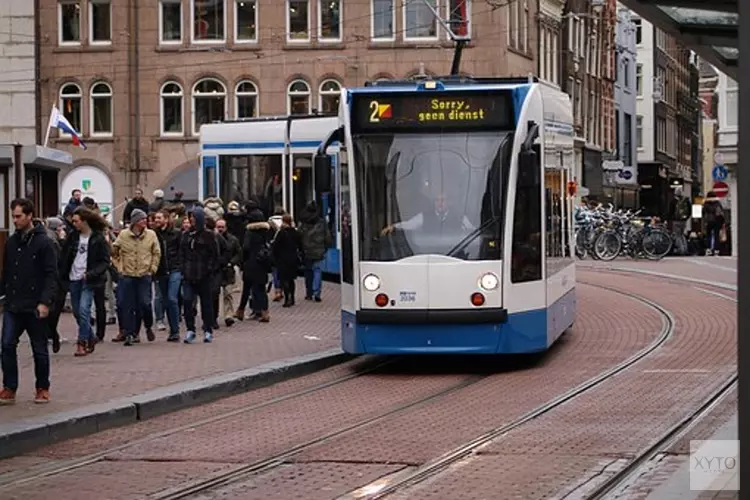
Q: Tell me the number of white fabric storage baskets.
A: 0